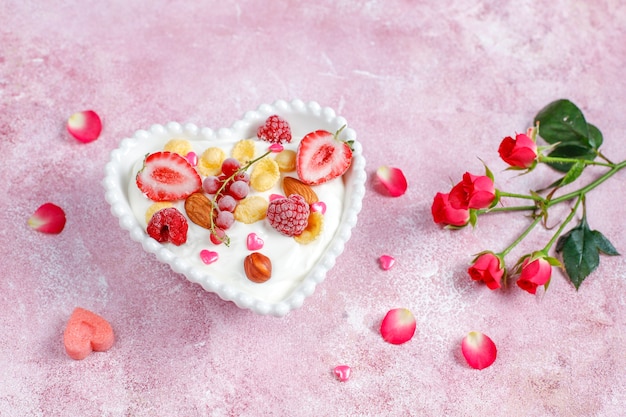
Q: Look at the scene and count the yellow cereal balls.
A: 8